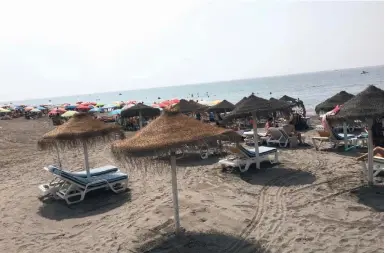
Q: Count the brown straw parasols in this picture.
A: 2